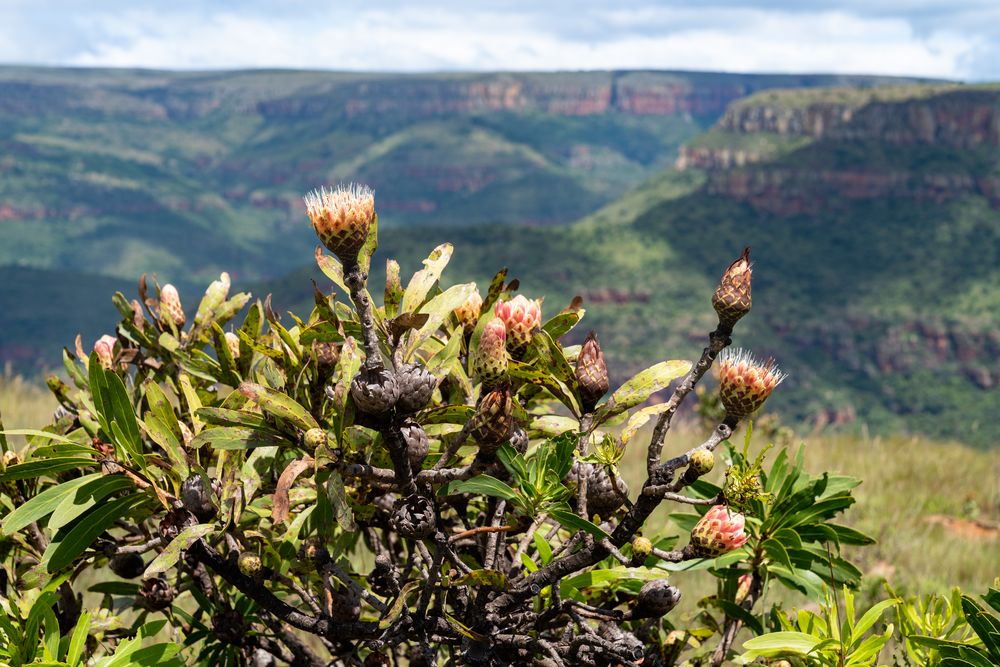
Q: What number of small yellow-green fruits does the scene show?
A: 4